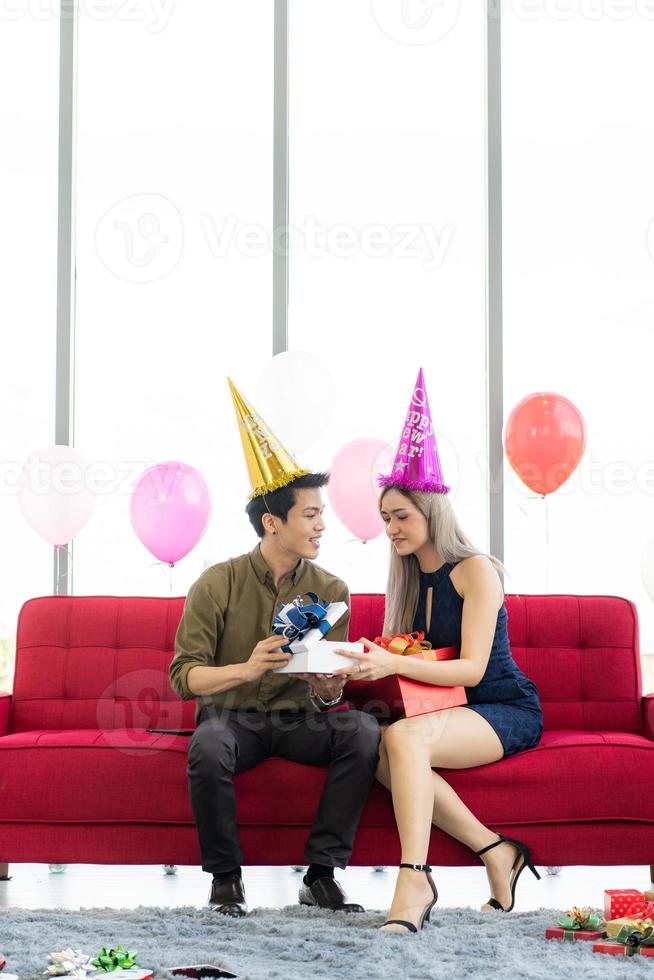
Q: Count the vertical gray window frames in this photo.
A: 3